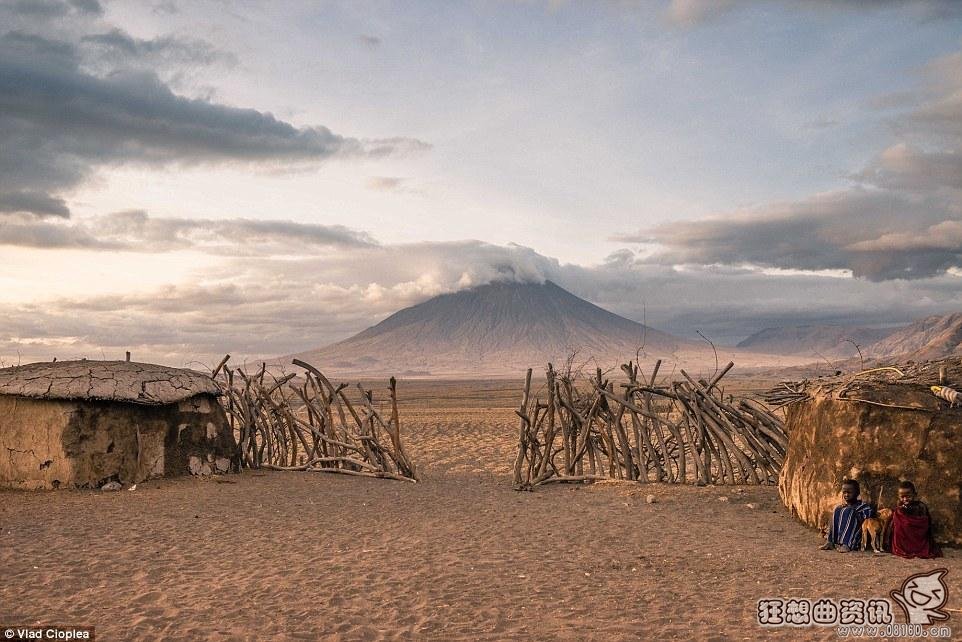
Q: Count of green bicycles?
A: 0